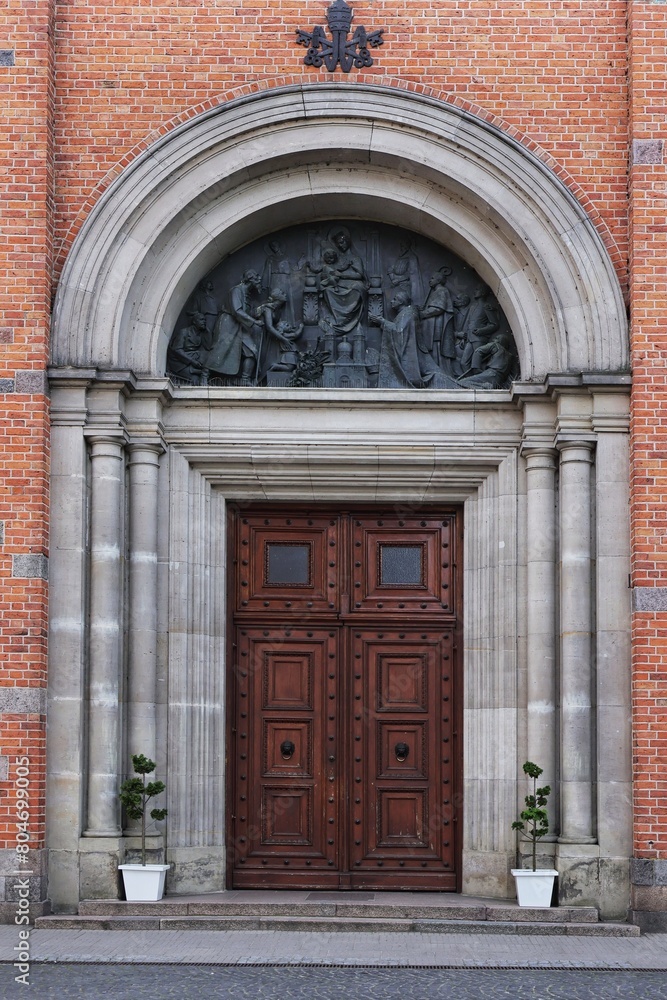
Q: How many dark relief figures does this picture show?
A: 14